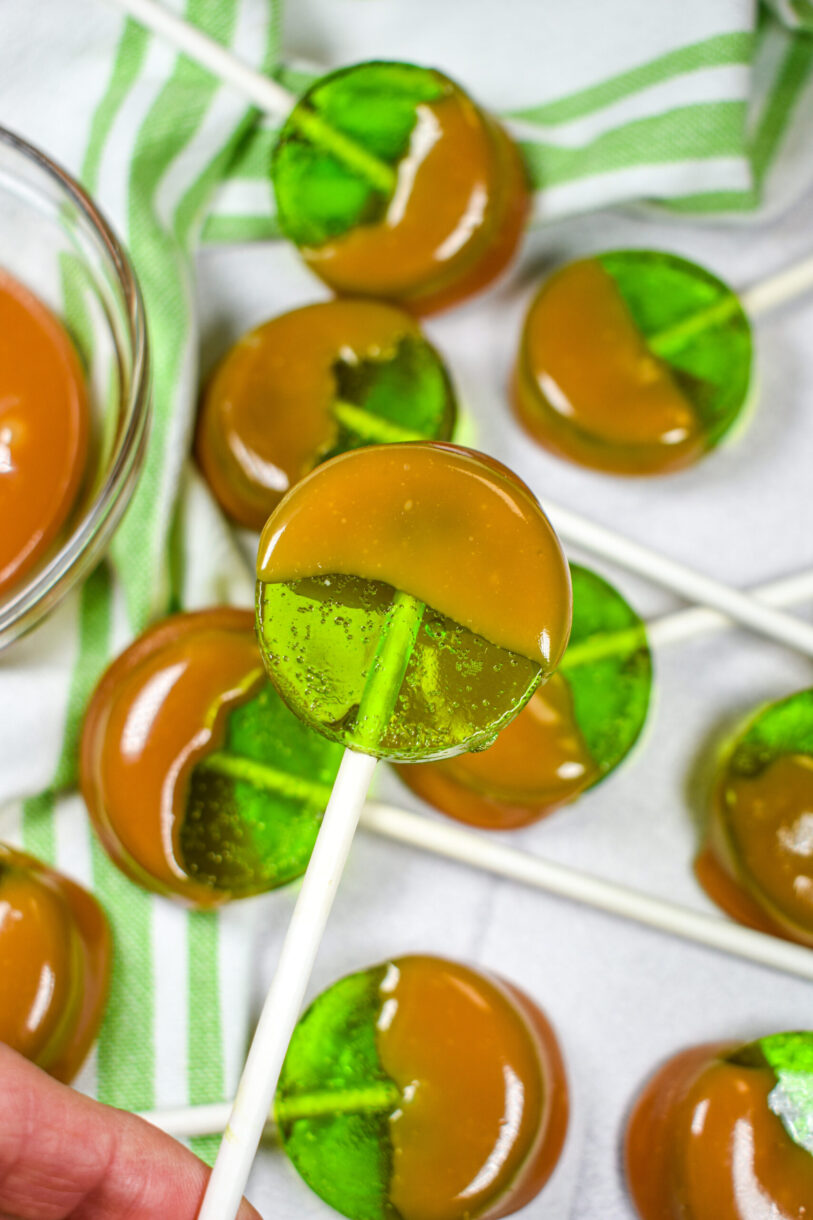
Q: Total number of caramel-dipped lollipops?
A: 10